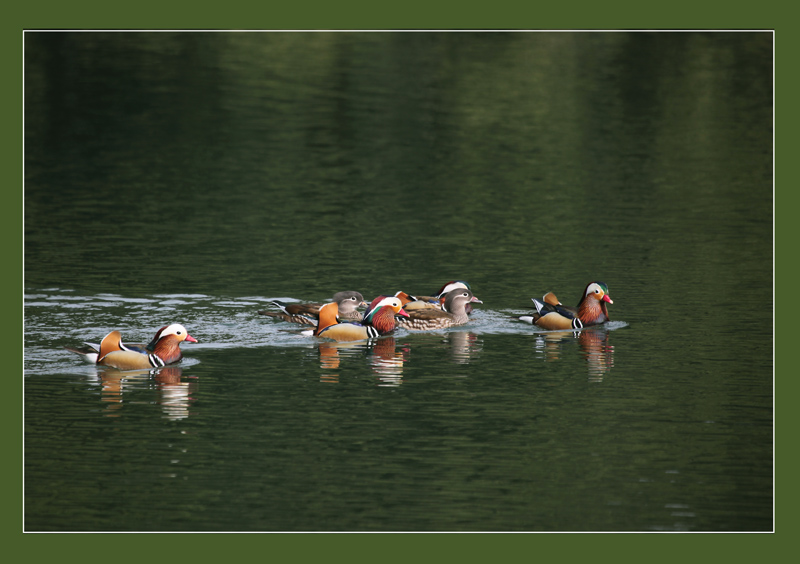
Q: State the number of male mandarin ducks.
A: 4